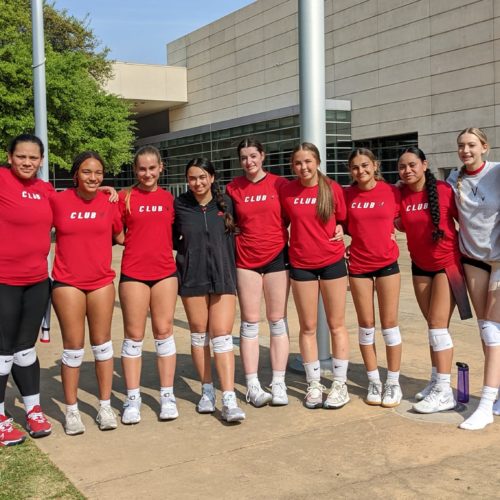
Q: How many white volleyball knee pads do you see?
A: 14